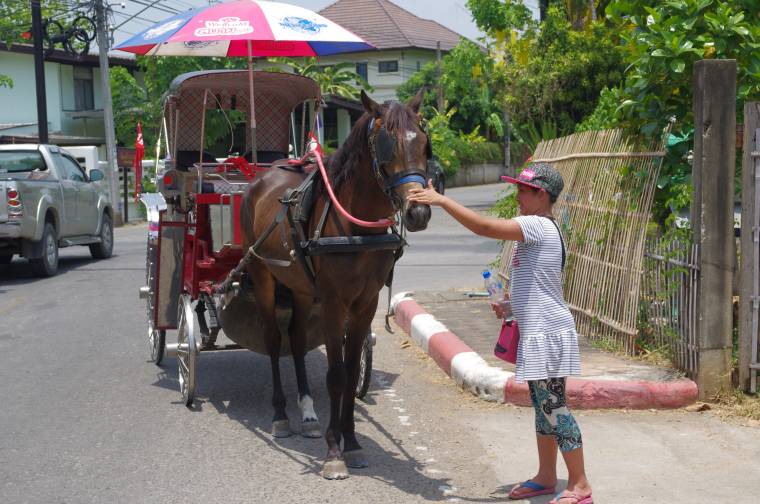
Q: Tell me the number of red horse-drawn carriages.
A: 1